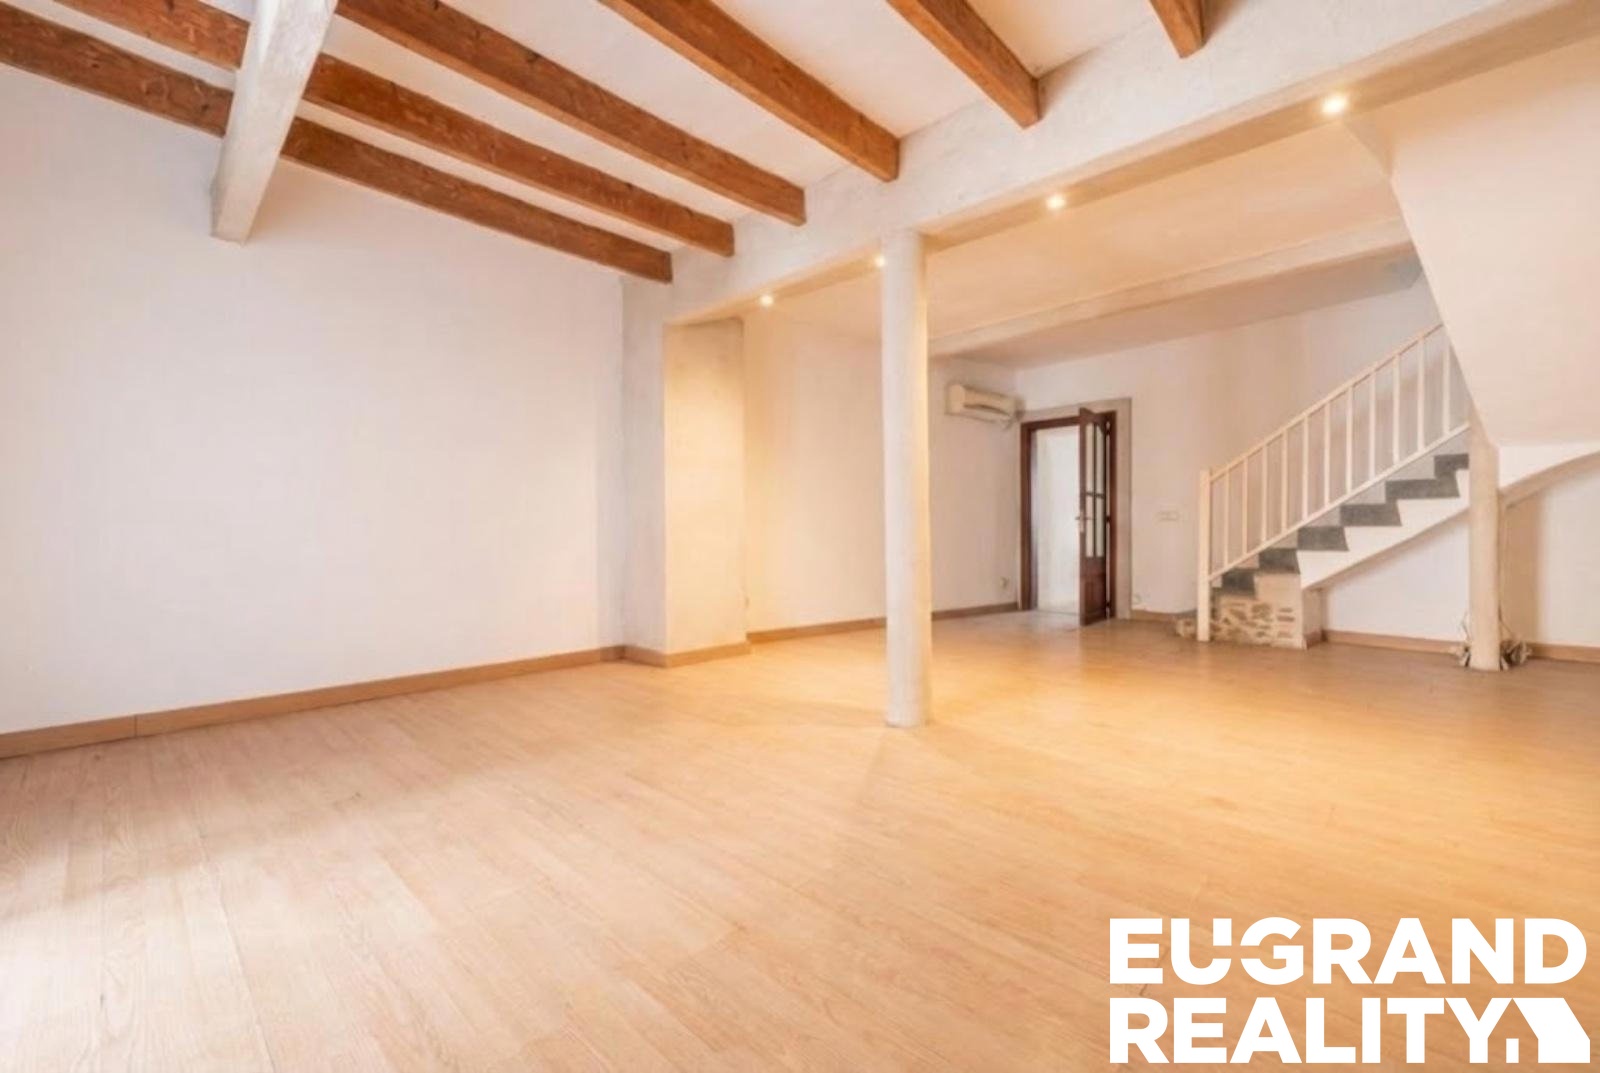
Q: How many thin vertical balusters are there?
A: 11